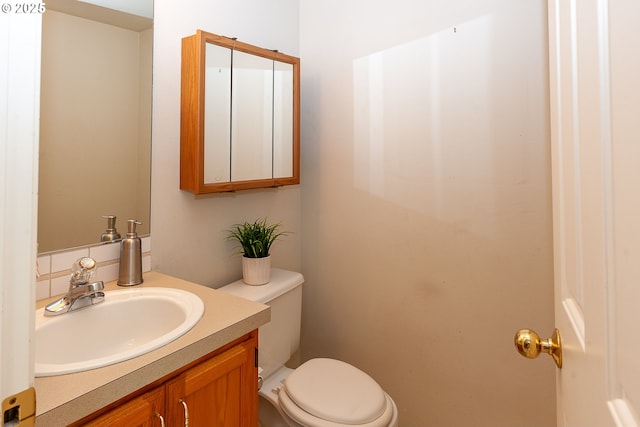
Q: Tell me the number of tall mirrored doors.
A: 3